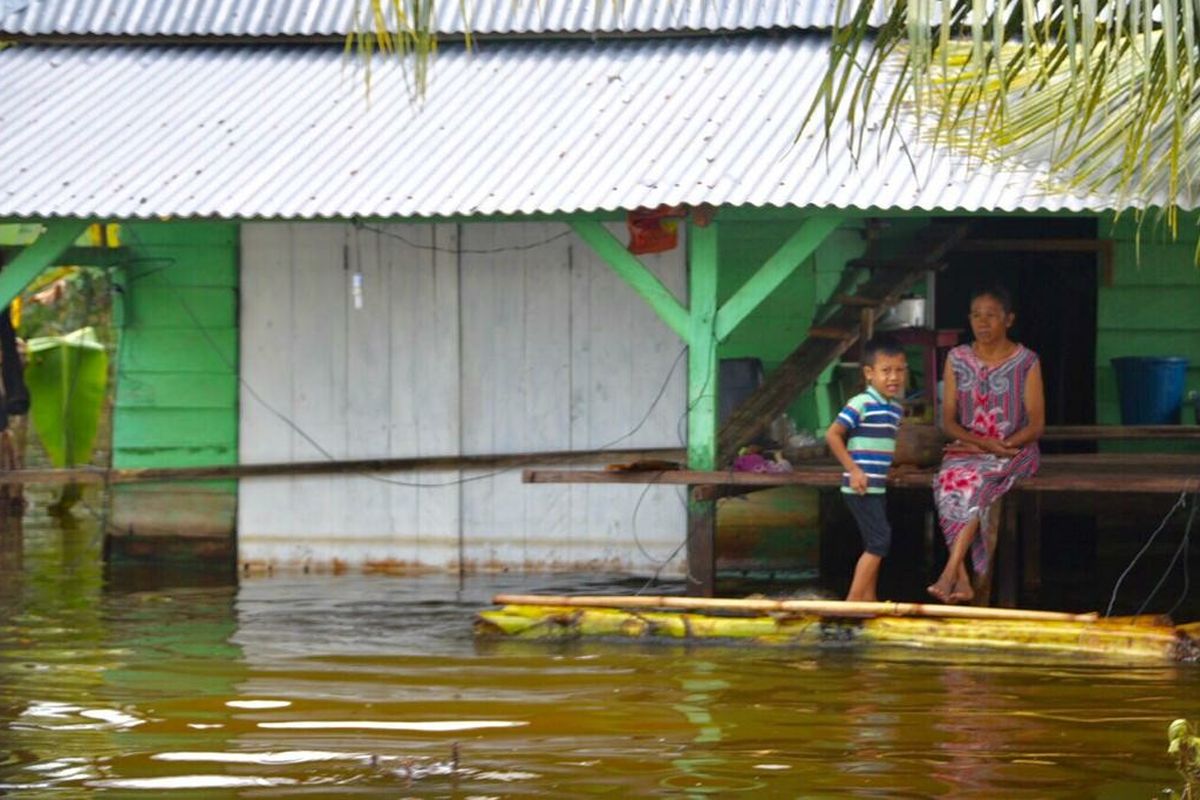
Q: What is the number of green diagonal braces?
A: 3